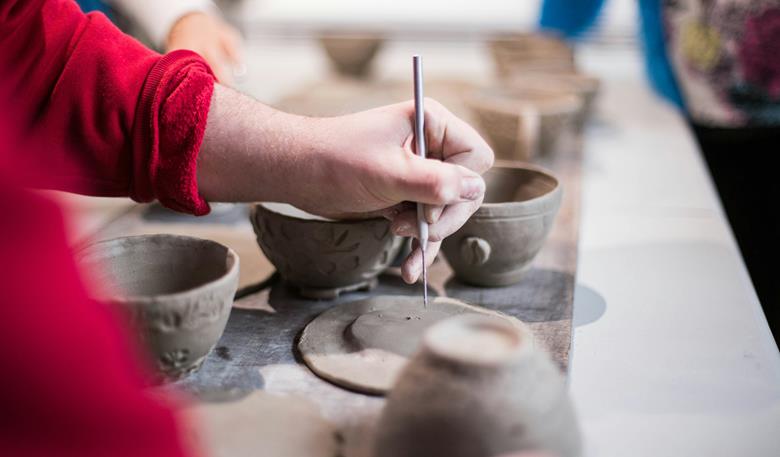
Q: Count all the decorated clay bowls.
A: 3